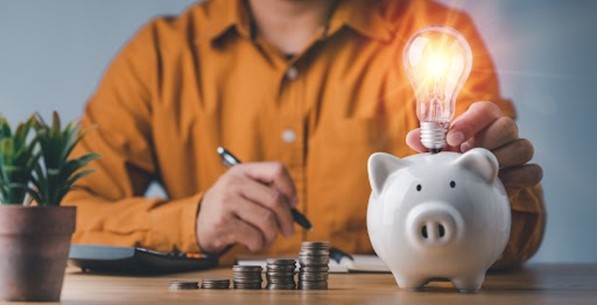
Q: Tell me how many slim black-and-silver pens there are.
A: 1